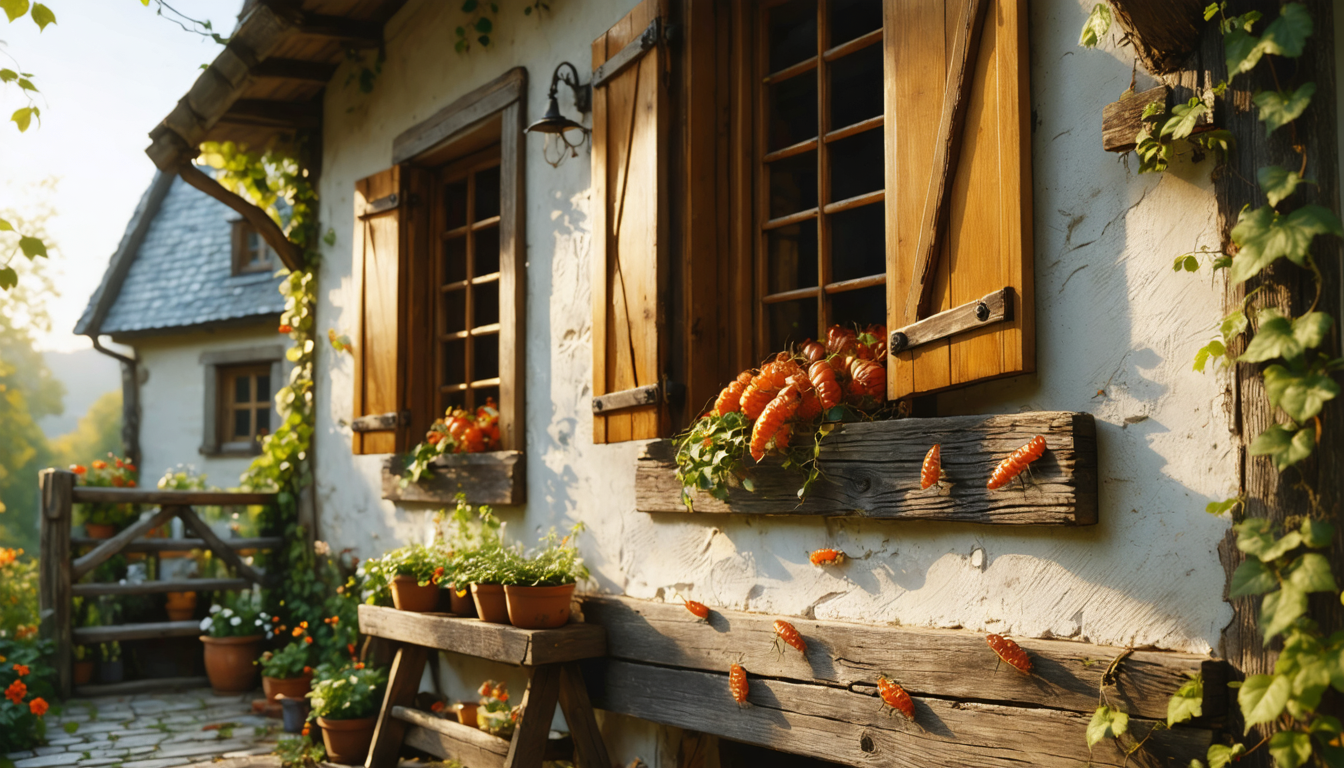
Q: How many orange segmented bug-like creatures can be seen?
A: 8